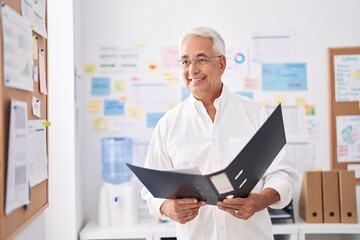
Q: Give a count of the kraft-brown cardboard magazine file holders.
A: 3